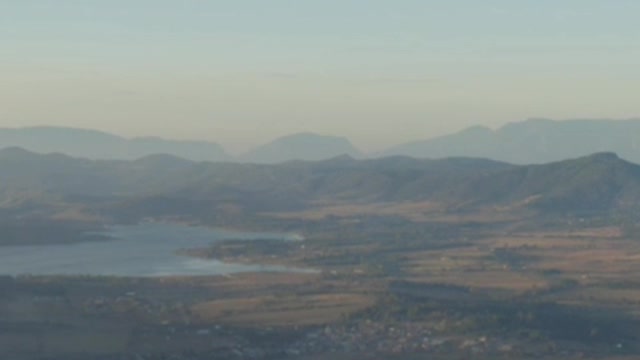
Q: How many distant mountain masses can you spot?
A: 3